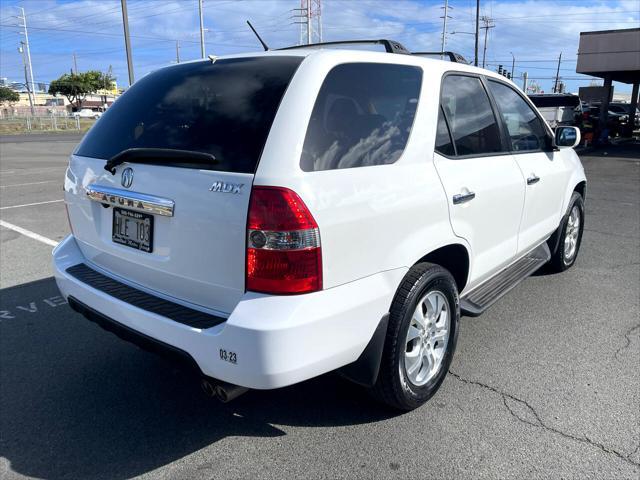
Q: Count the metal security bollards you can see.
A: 0